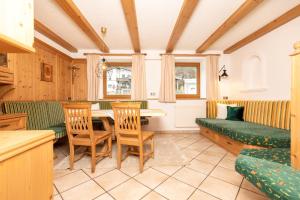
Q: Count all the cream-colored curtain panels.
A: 4